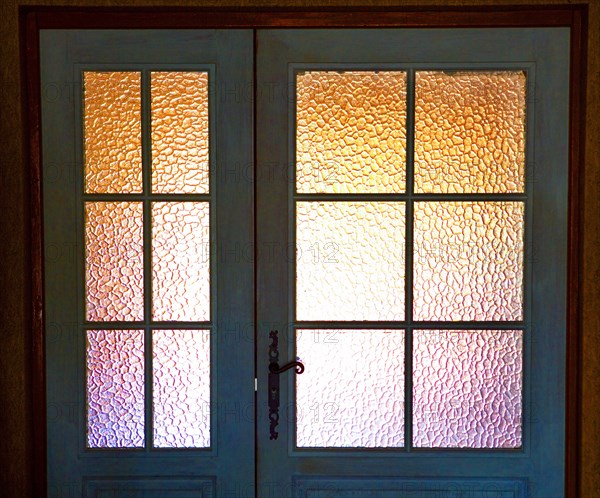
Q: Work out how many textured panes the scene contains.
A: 12